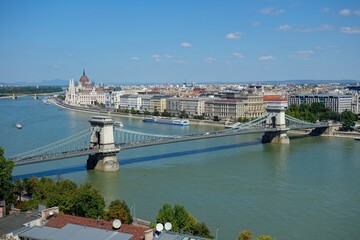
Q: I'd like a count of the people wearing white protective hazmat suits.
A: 0